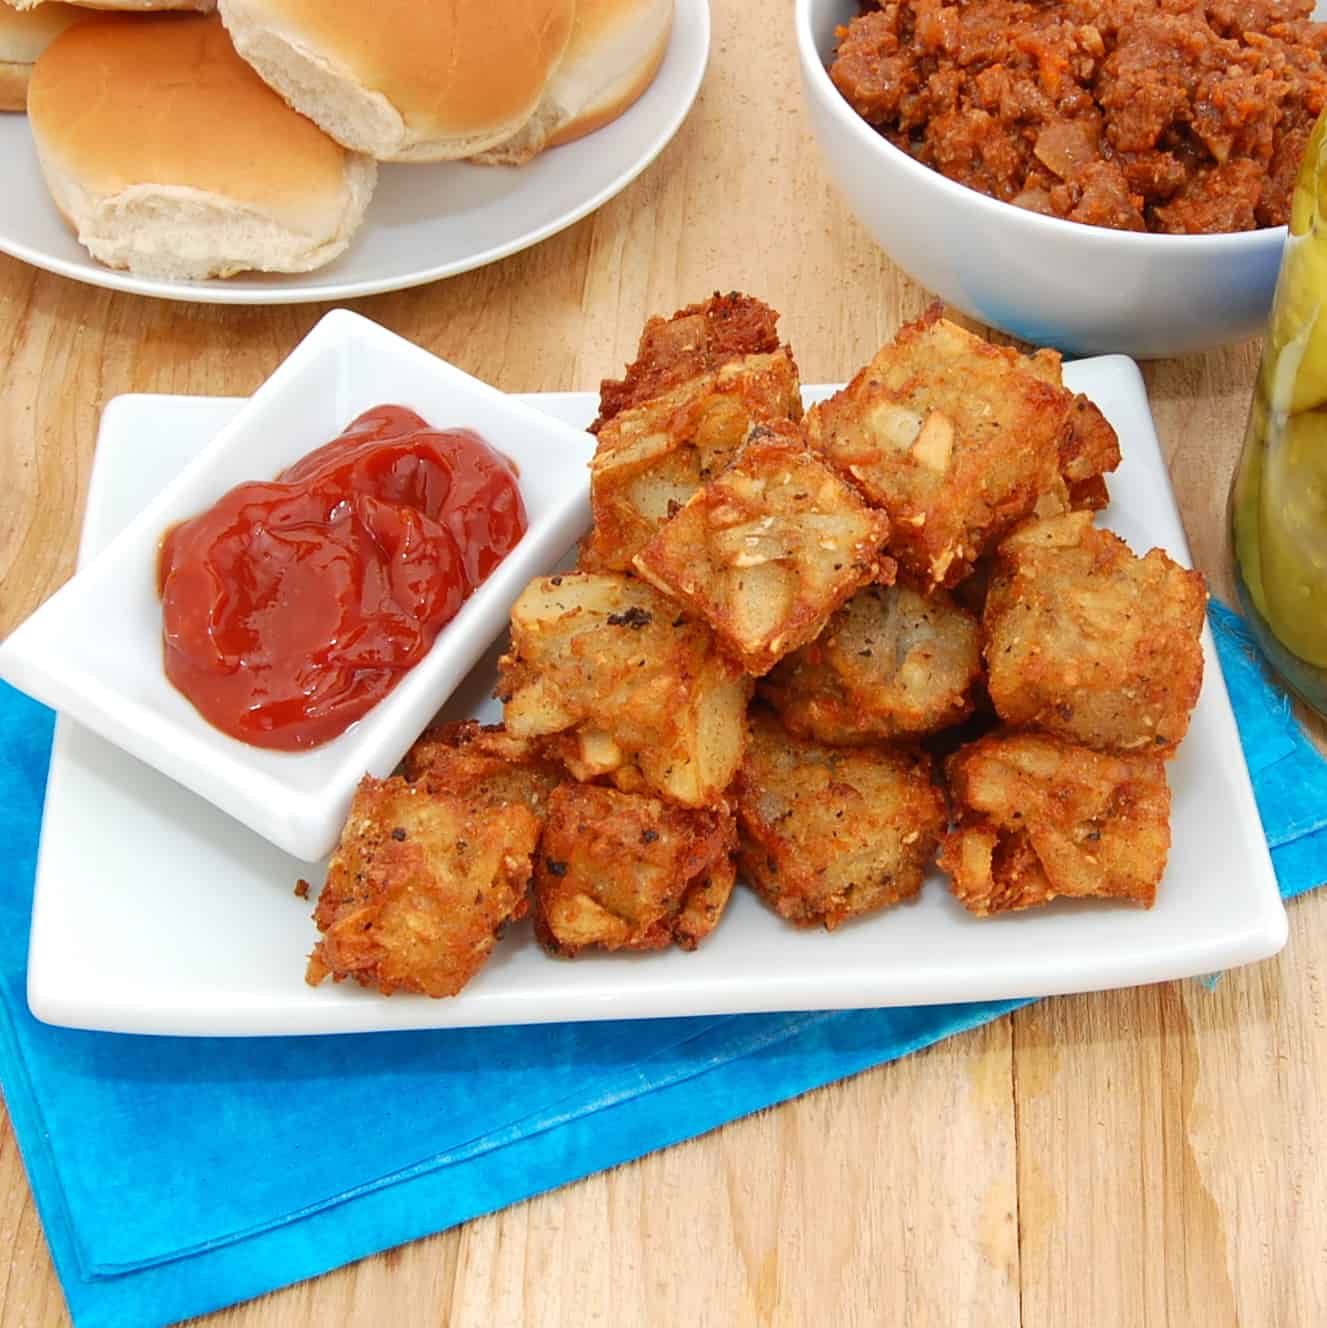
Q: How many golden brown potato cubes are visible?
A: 13